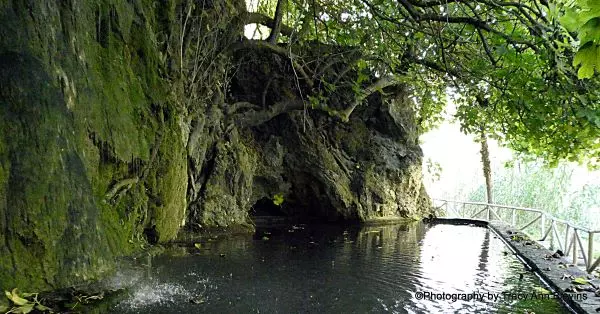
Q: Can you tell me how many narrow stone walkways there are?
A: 1